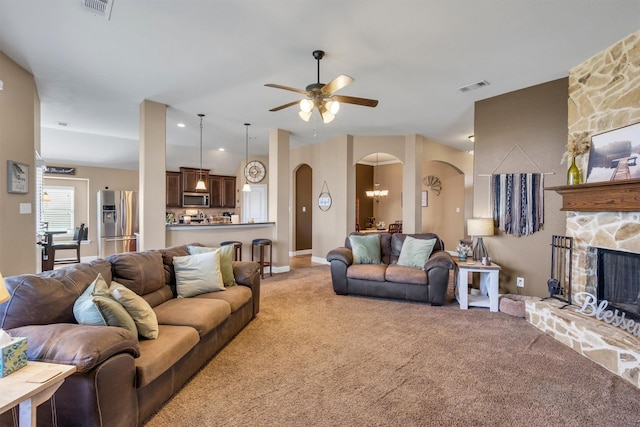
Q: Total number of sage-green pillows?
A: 4